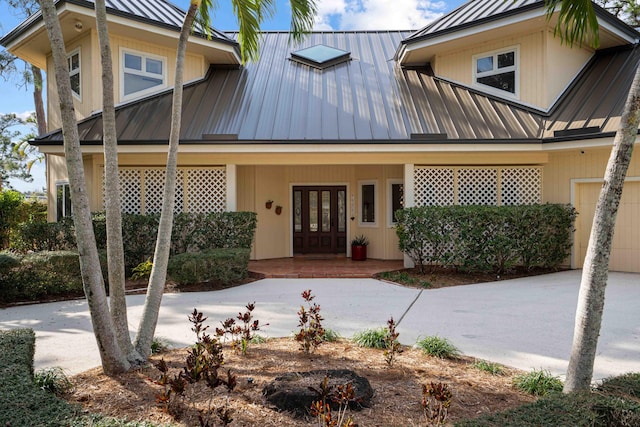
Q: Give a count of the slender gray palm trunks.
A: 4